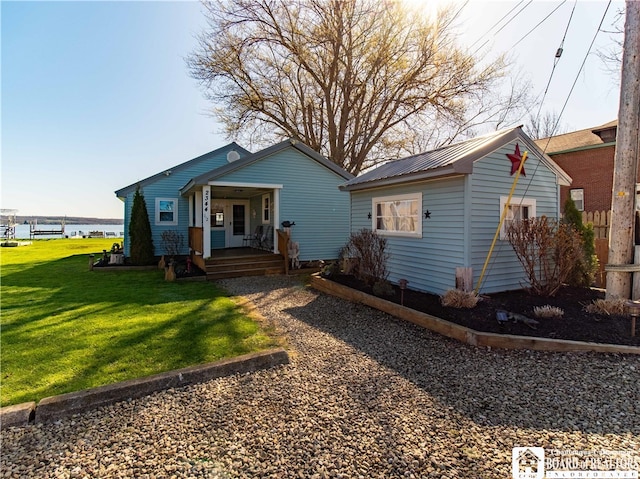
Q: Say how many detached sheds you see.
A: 1